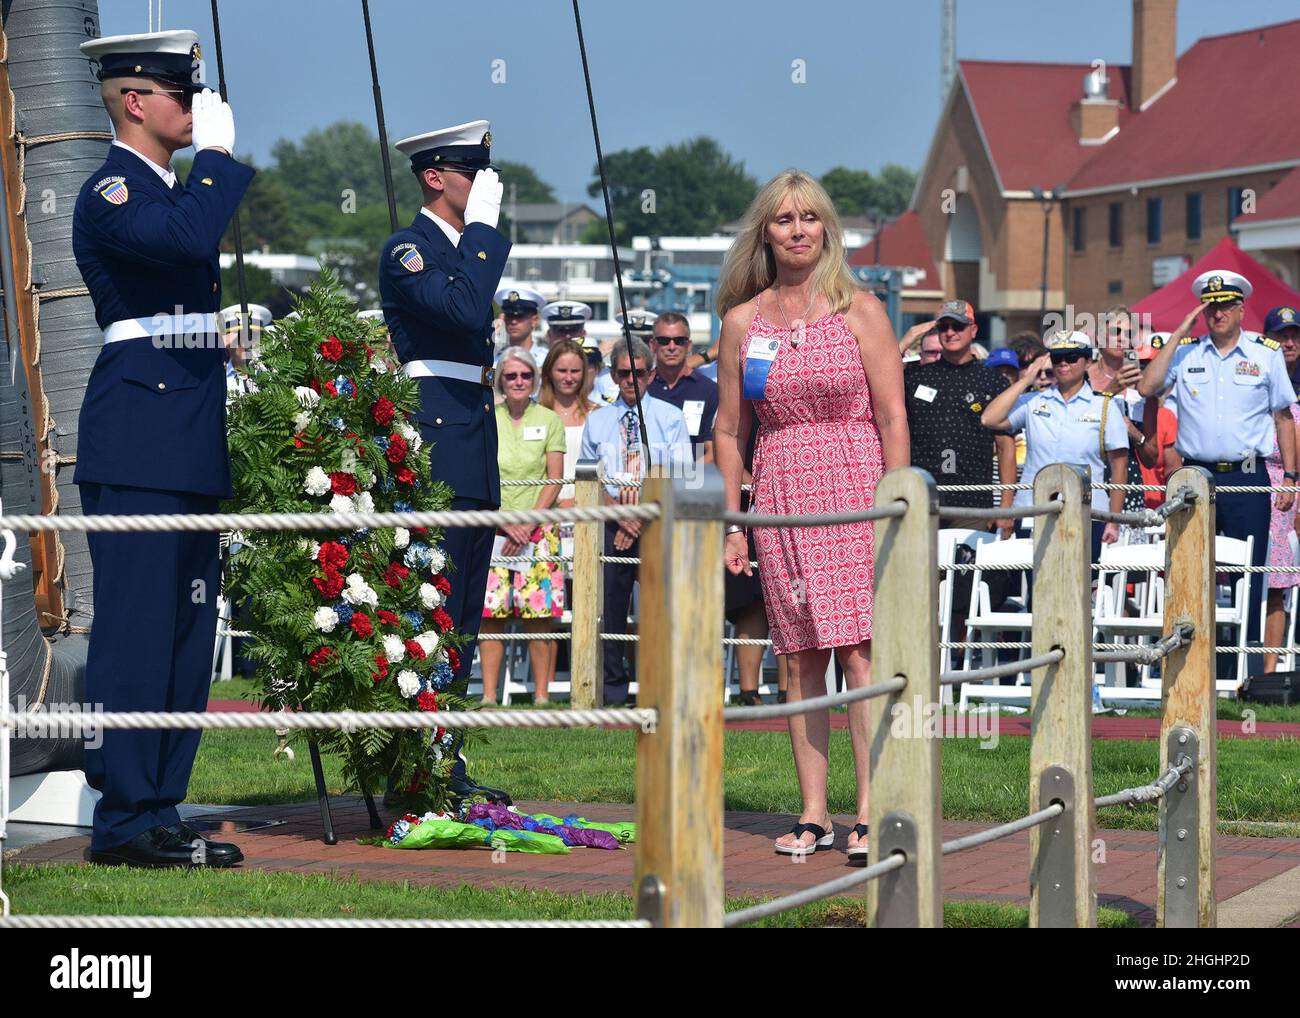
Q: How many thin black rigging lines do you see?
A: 3